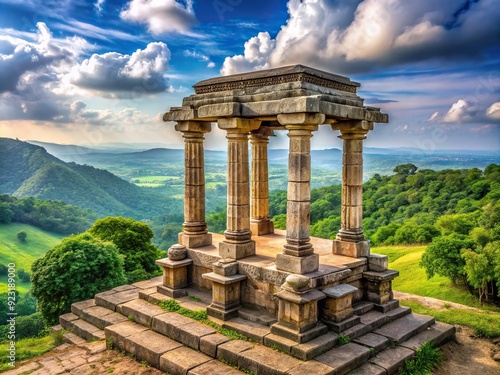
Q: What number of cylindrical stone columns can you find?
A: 5